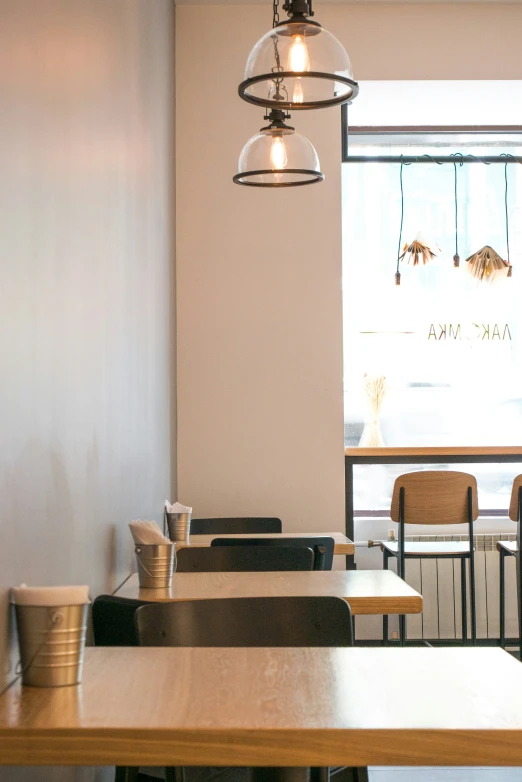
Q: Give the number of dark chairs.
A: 5